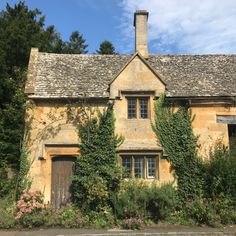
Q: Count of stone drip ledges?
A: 3